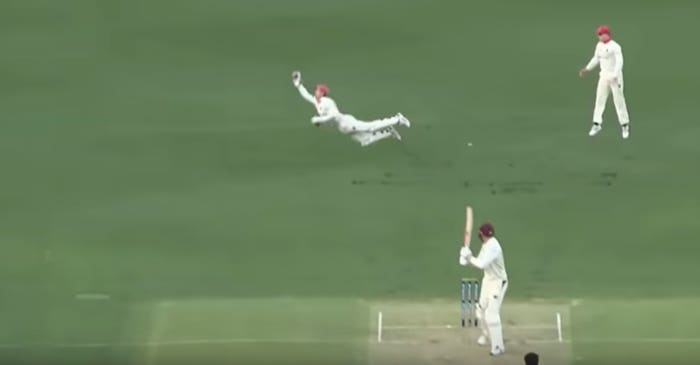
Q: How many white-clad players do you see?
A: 3